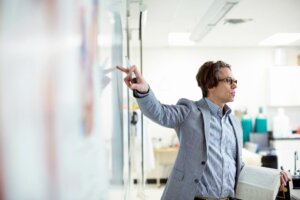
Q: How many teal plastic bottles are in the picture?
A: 2